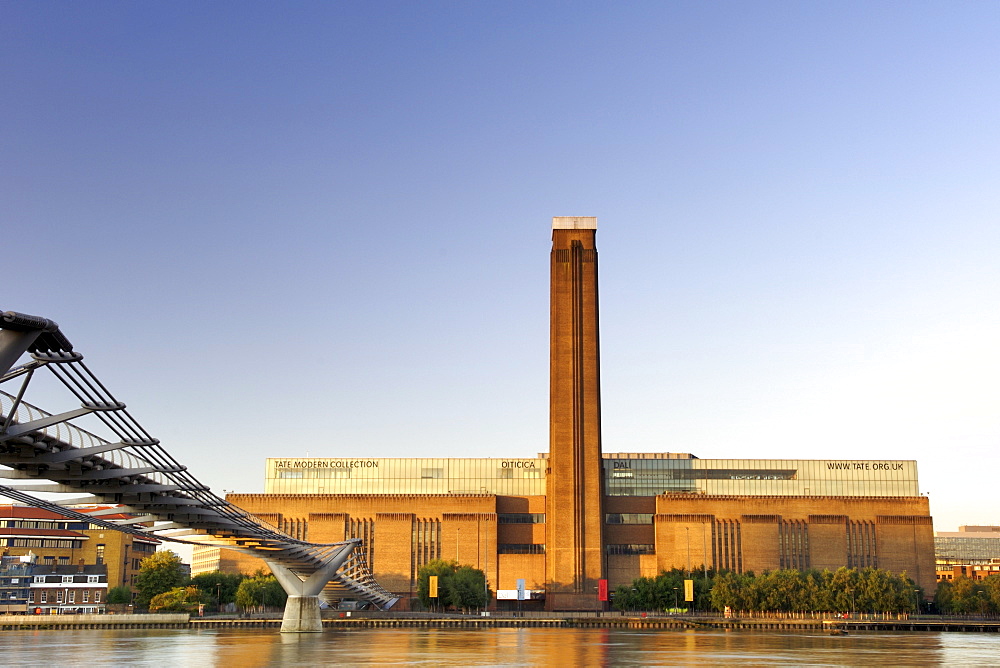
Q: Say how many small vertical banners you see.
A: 4